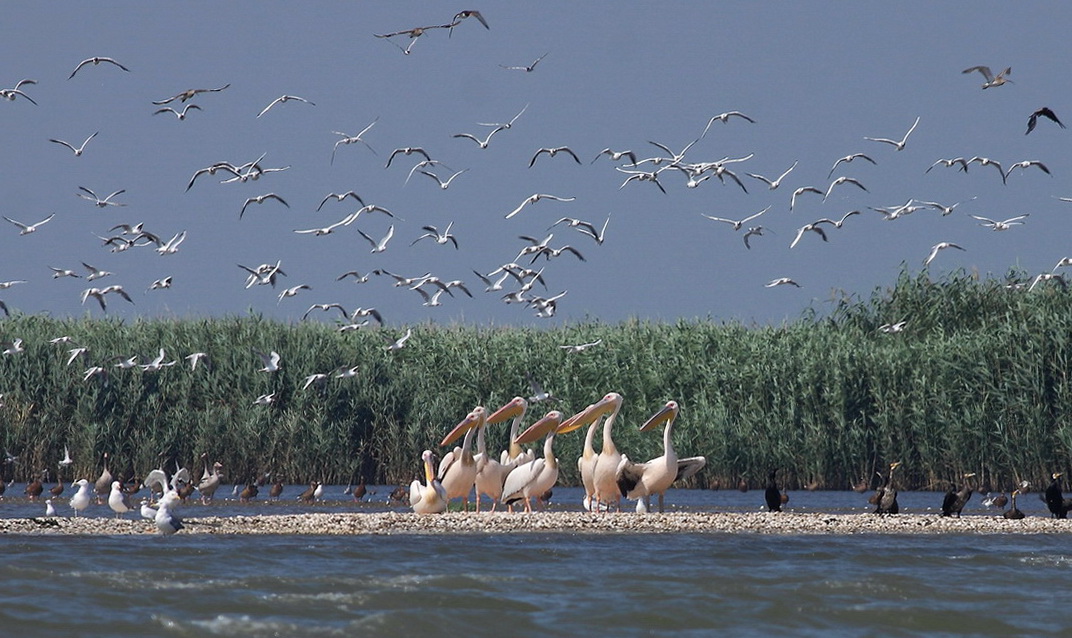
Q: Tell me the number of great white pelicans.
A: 8